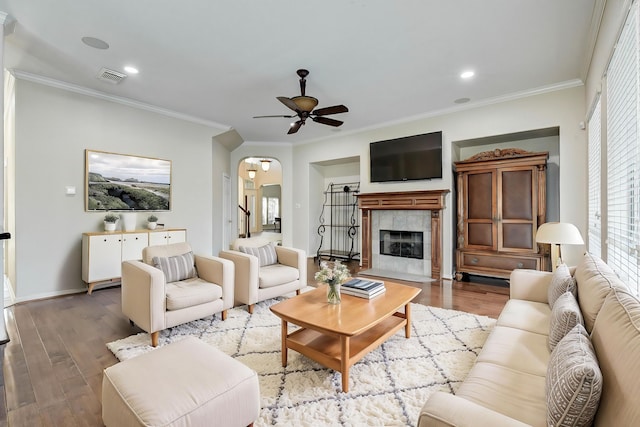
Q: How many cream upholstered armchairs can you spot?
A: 2